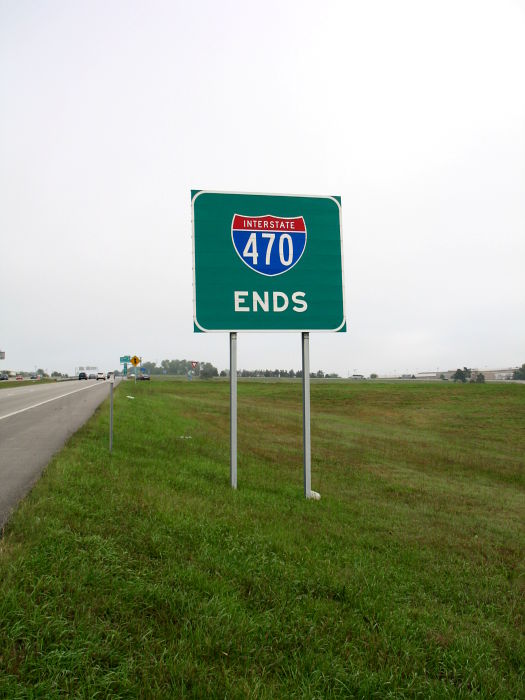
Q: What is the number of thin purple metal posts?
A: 0